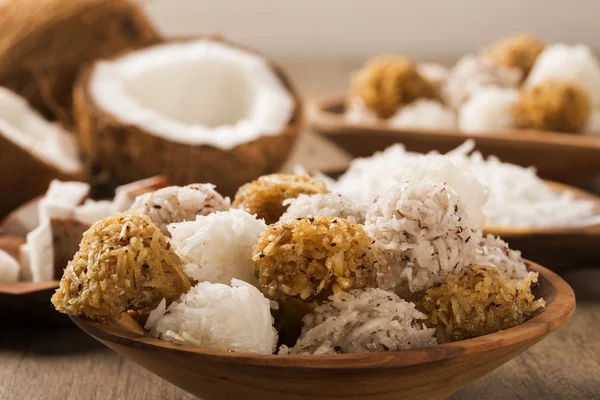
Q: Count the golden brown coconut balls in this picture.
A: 7